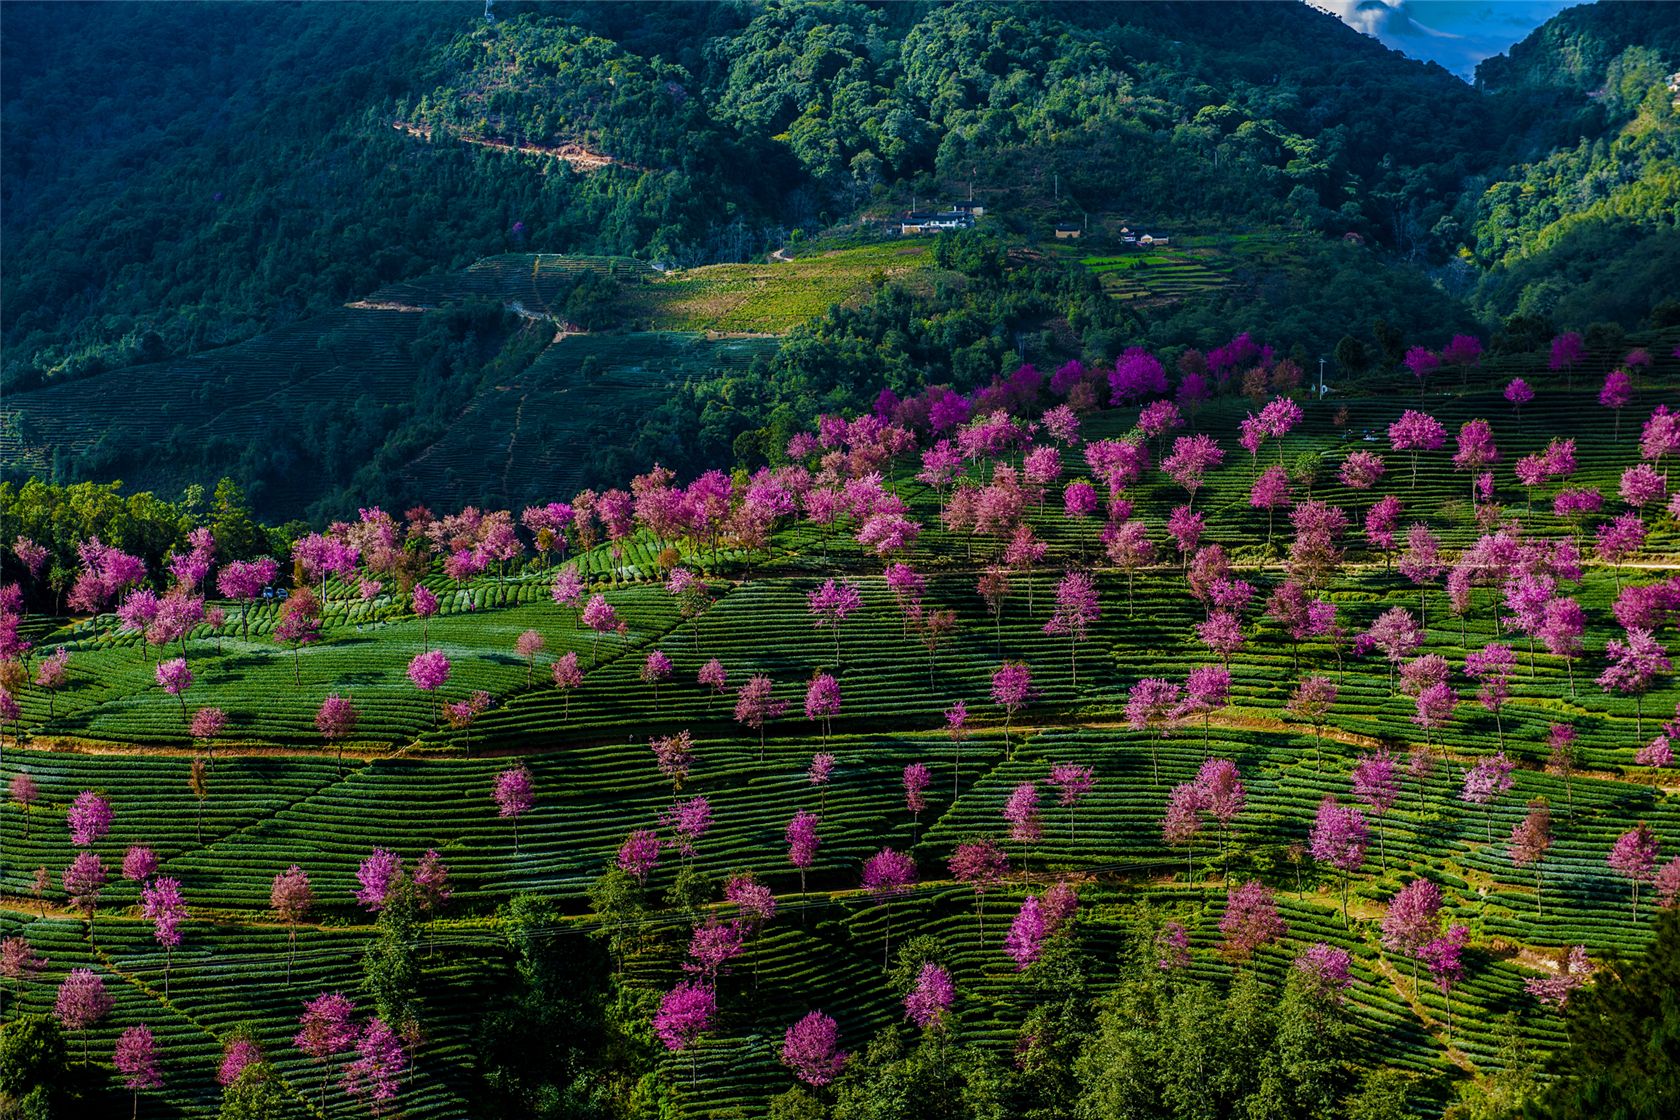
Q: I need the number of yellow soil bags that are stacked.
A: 0